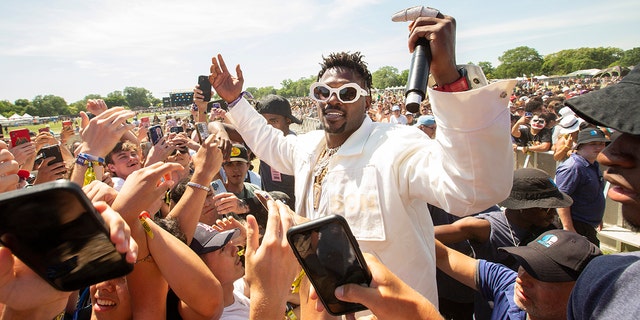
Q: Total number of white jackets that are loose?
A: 1